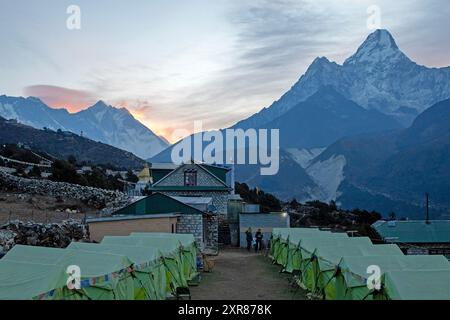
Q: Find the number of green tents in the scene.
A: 12